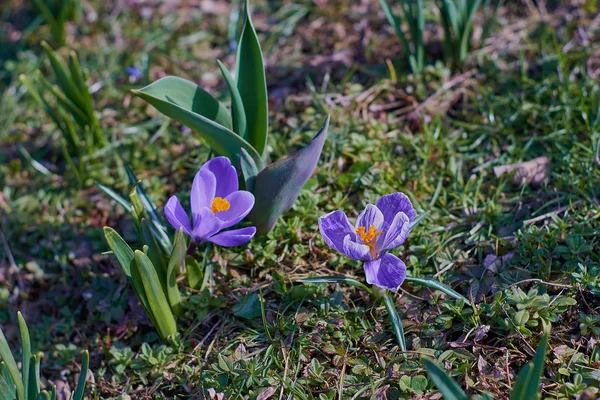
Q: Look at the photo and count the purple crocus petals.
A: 12